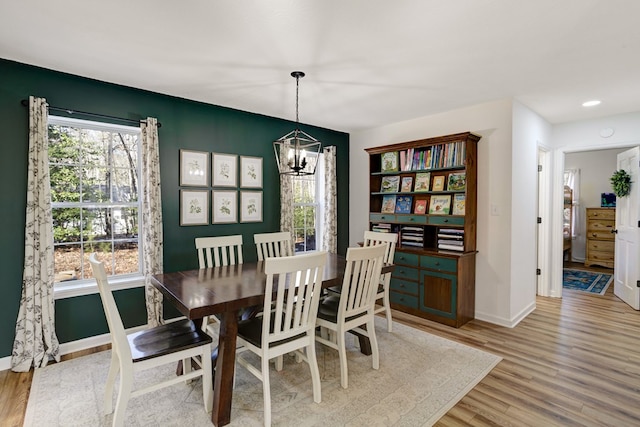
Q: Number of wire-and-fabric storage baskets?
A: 0